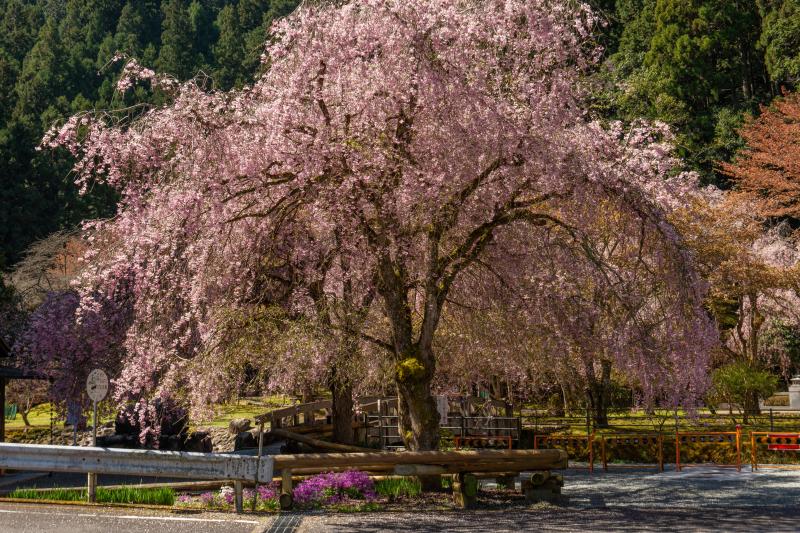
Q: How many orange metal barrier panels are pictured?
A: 5